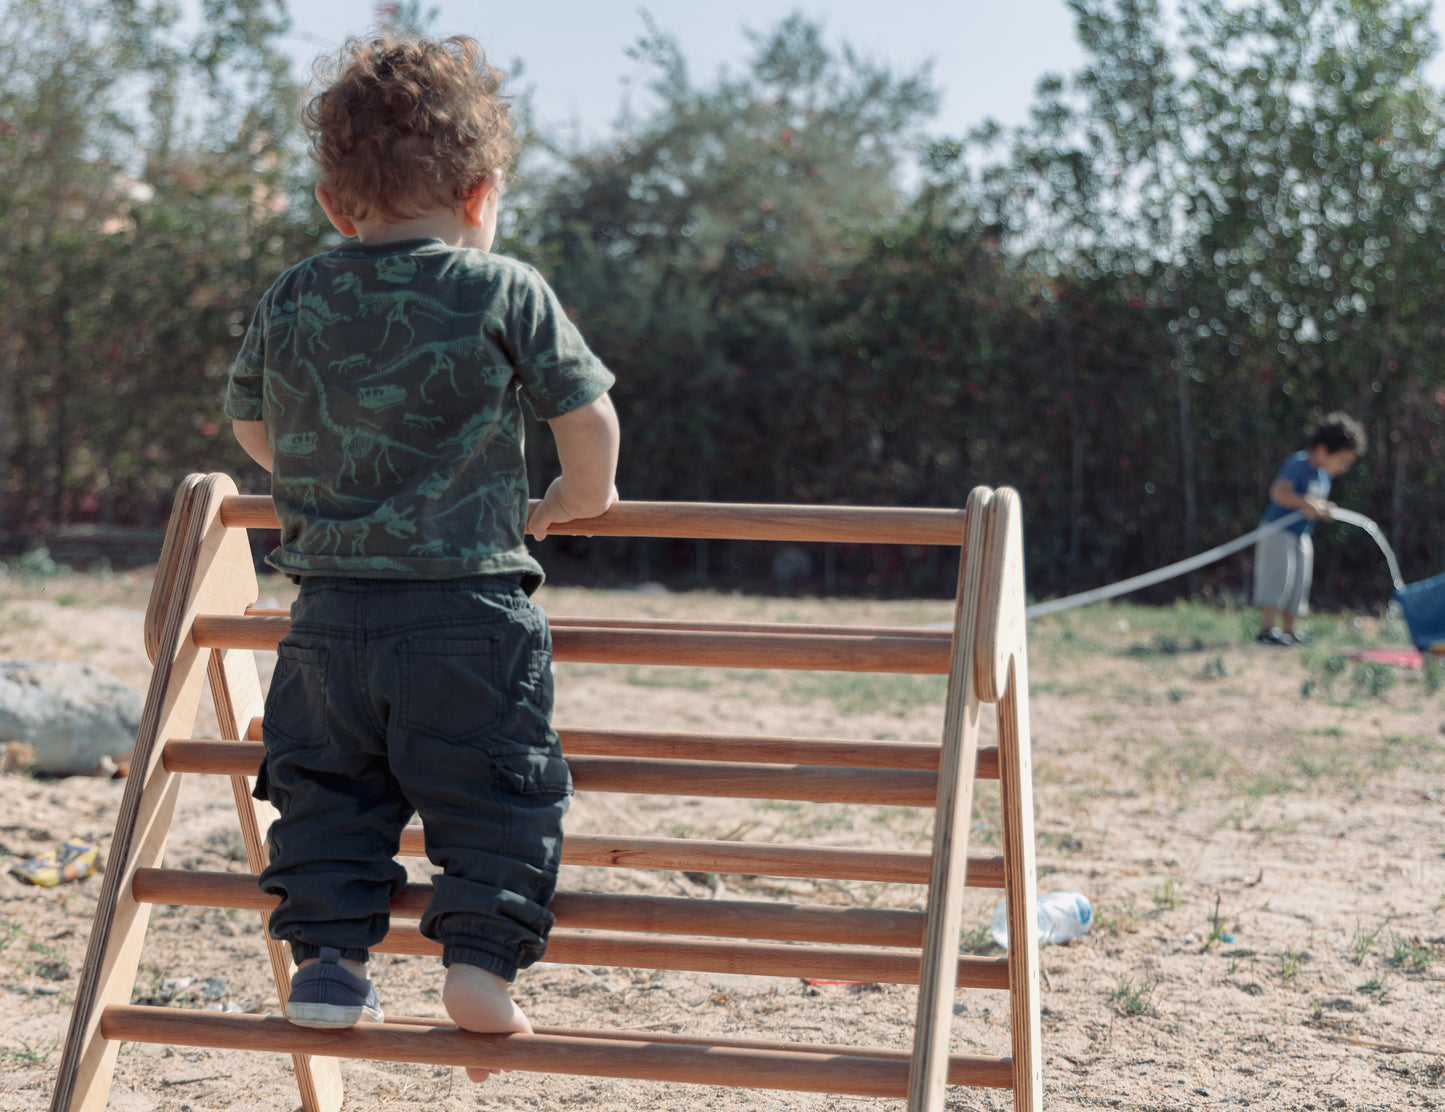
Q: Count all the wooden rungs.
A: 10